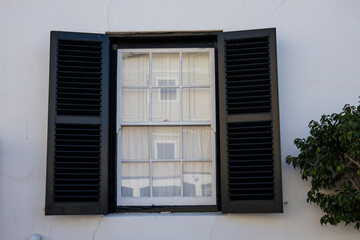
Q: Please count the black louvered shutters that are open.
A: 2